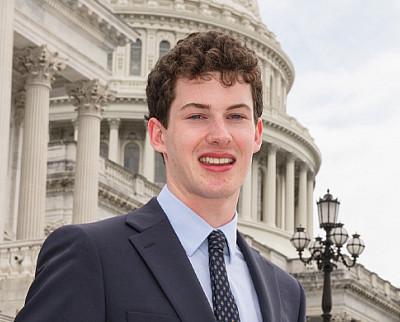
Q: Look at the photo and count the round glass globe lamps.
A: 4